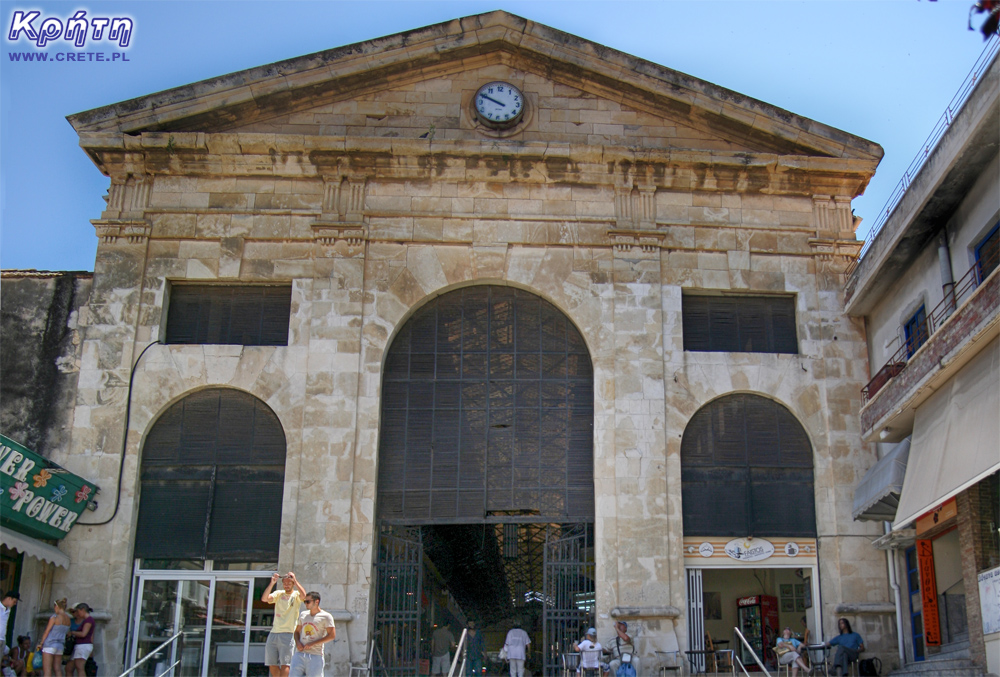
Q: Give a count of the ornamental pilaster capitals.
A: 4